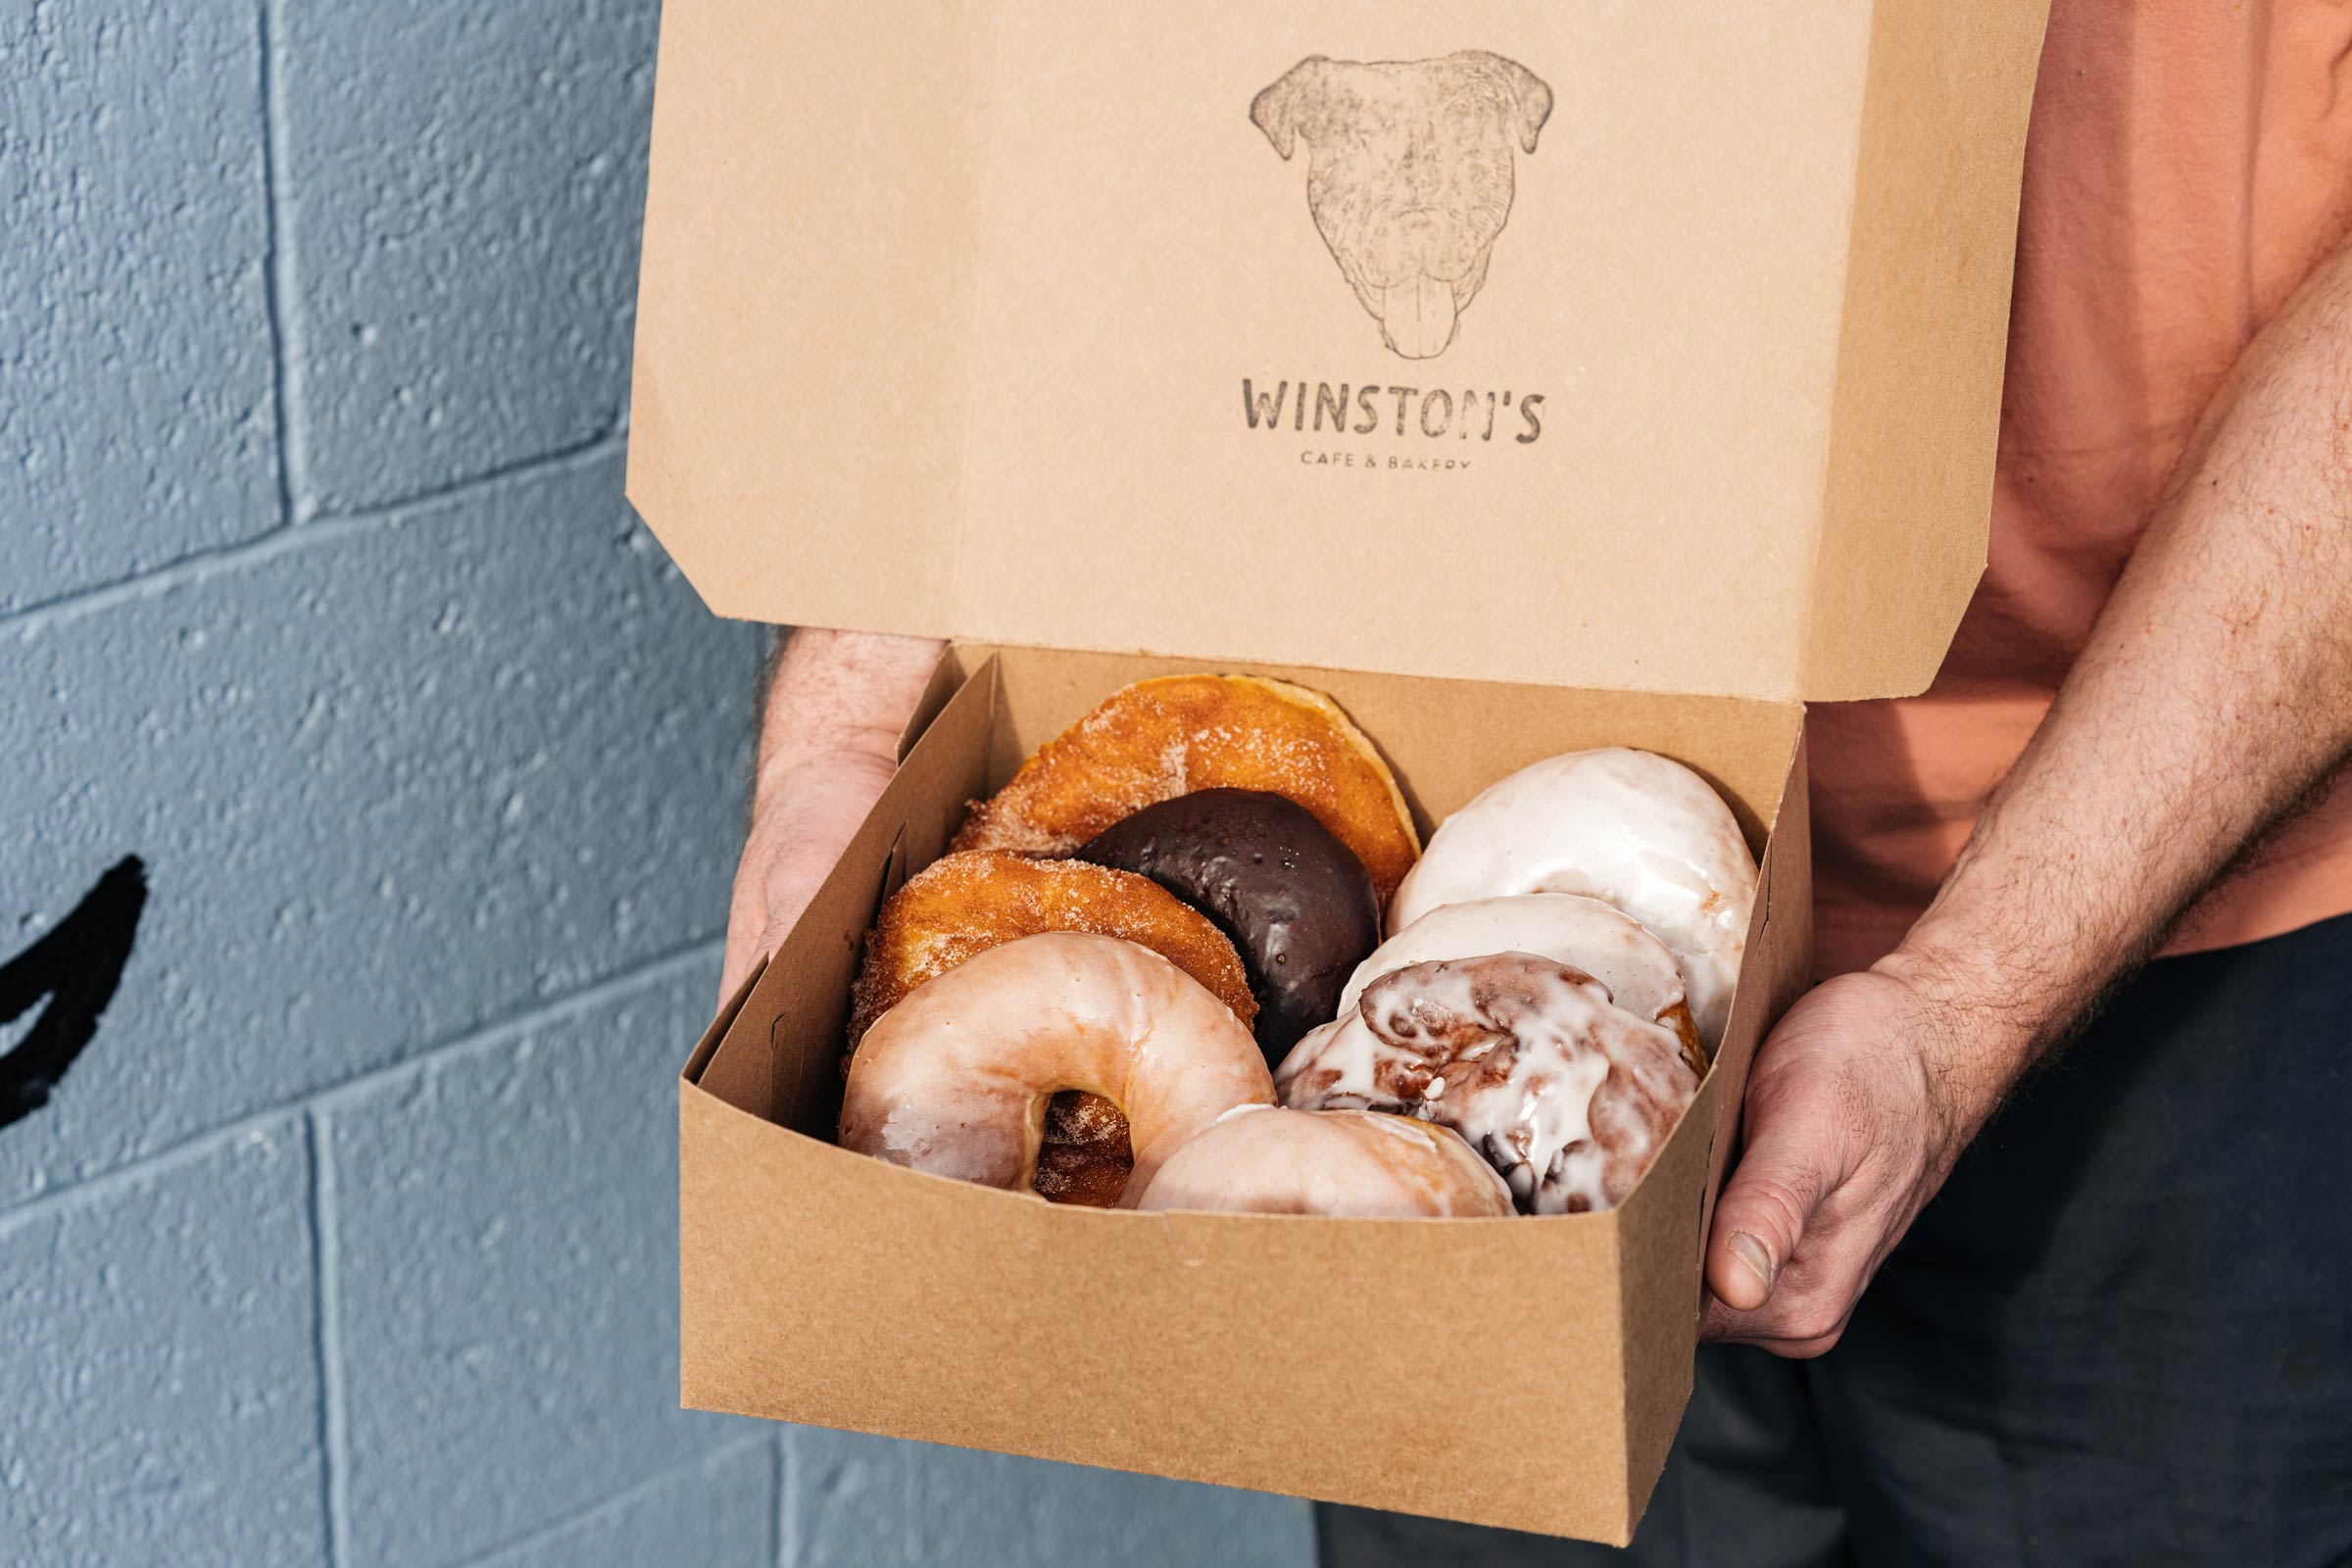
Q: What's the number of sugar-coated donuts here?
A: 2